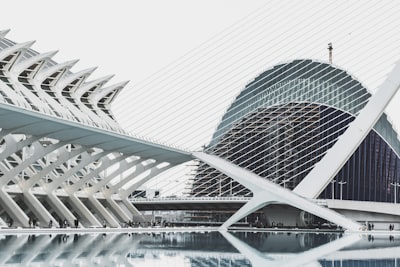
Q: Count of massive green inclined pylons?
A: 0